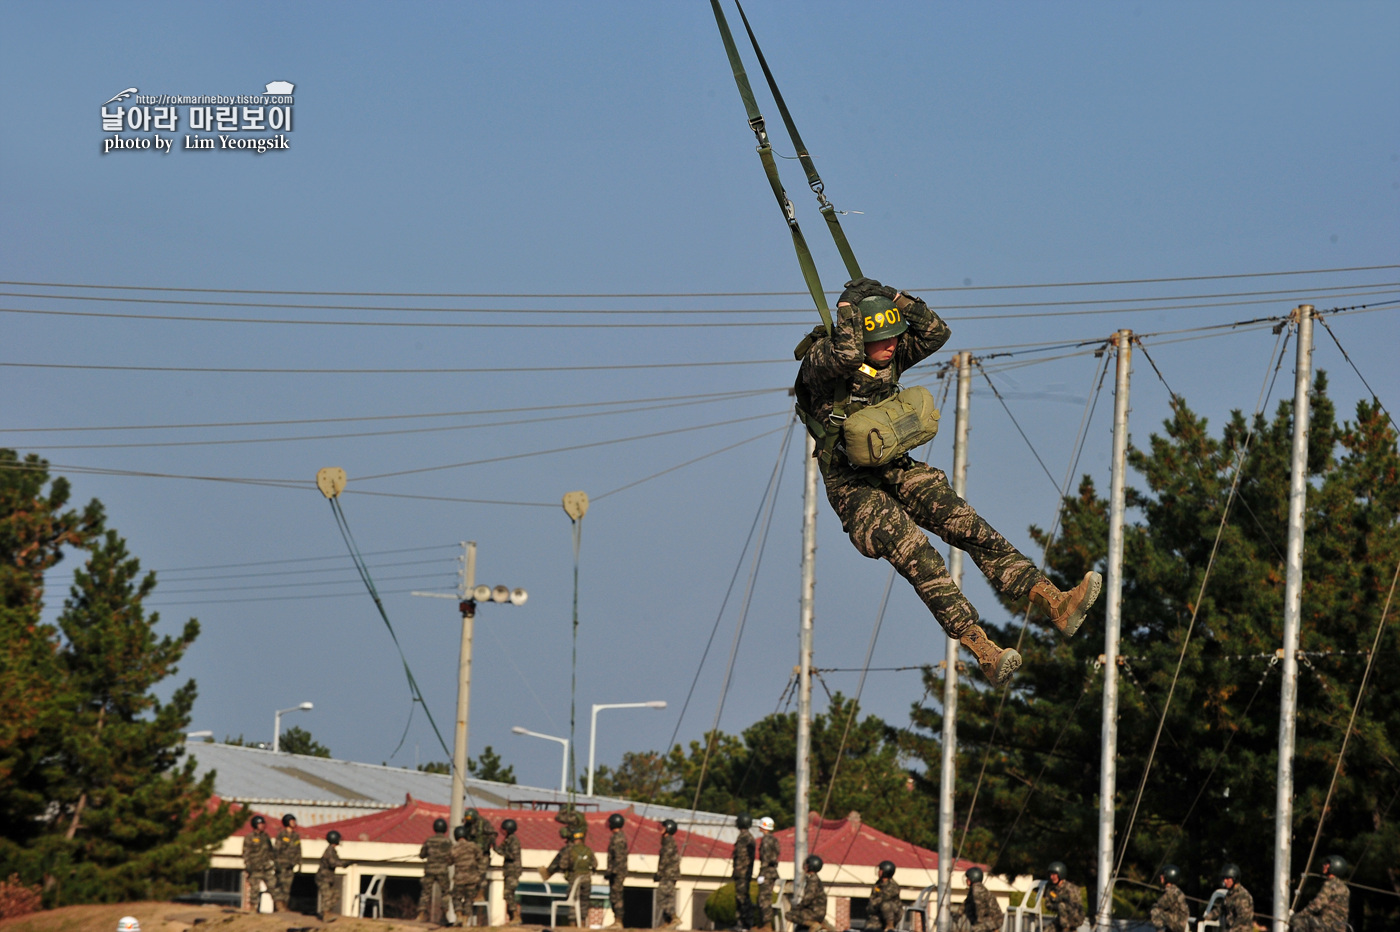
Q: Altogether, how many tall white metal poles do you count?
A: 4